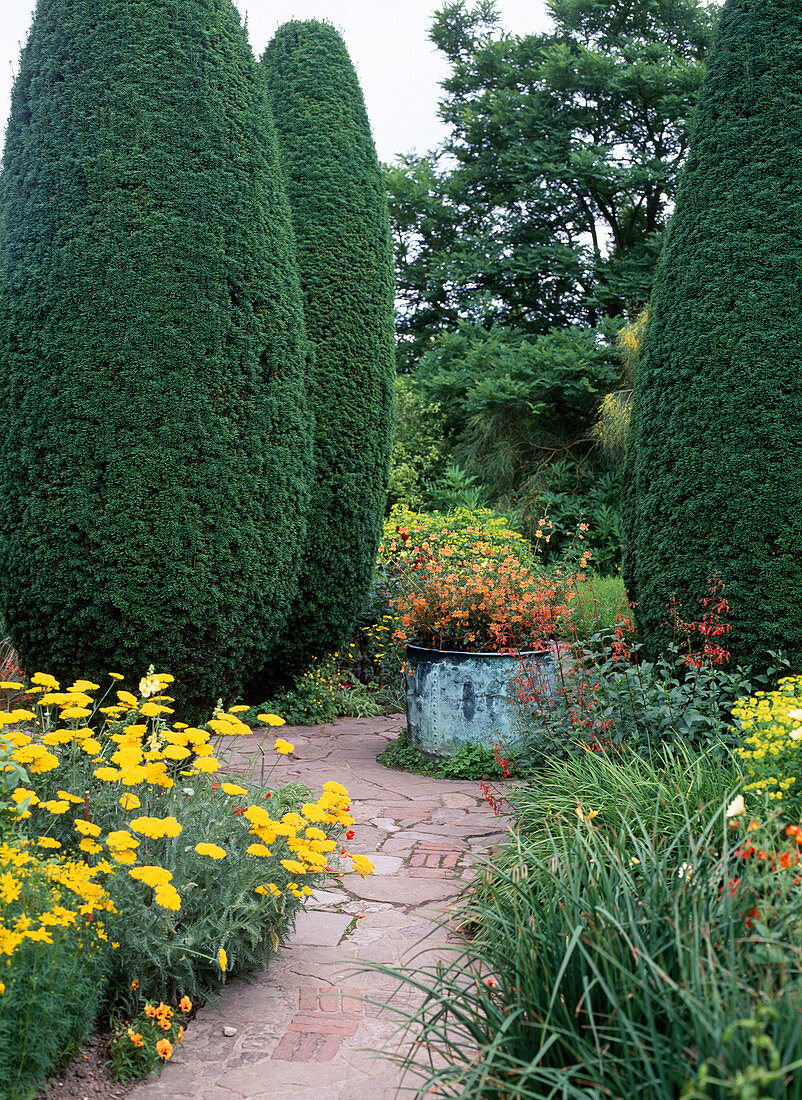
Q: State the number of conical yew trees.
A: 3